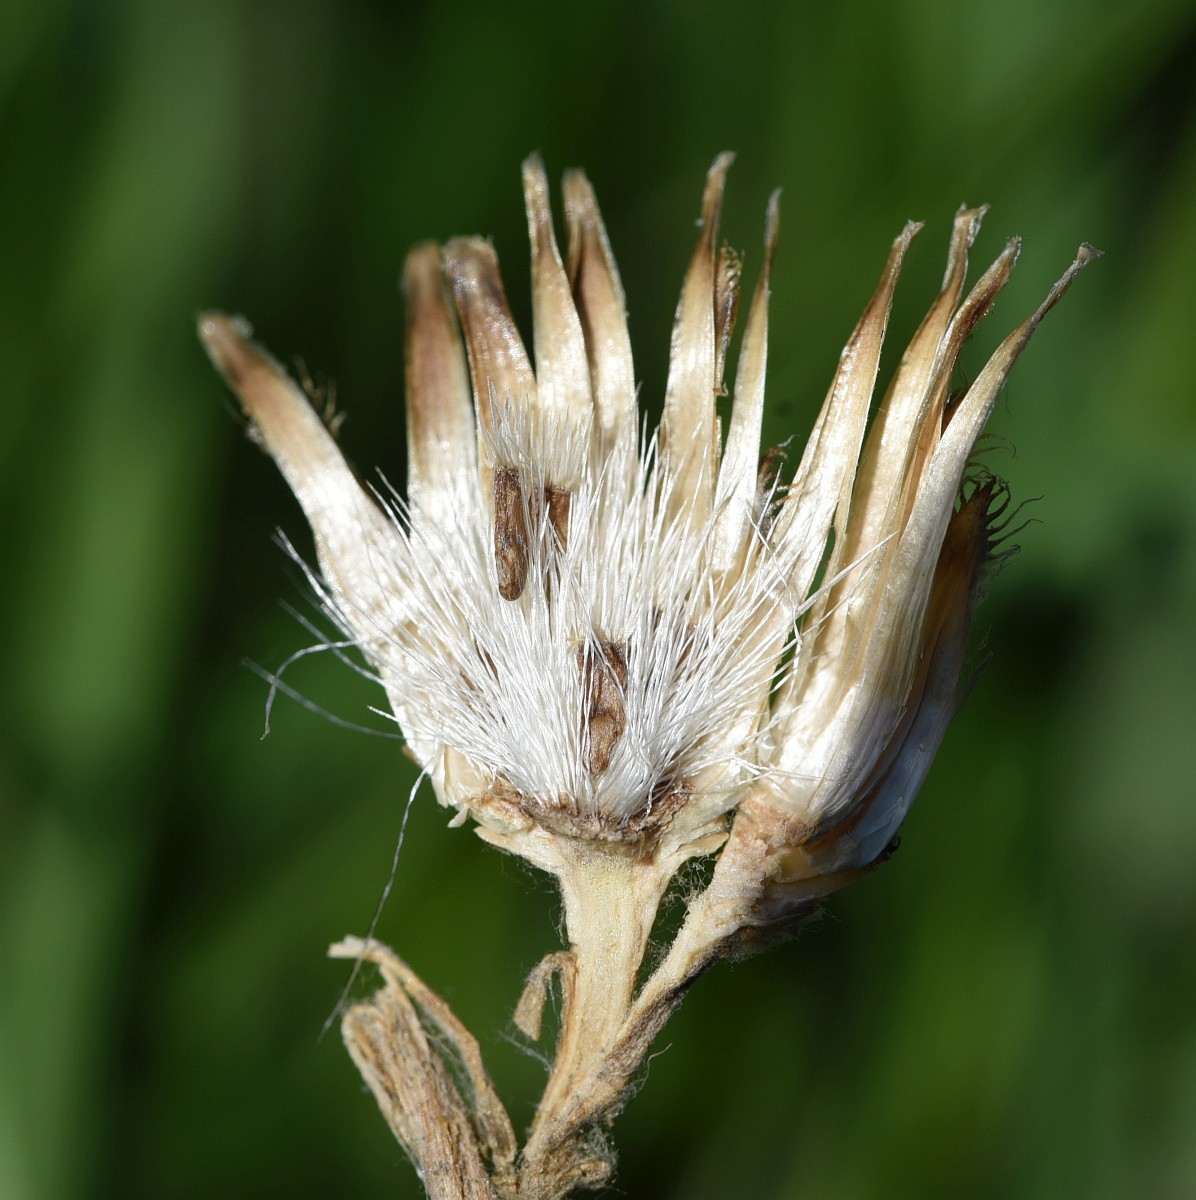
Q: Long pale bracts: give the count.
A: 11